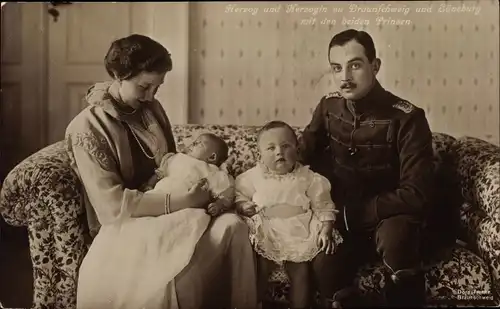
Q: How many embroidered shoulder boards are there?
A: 2